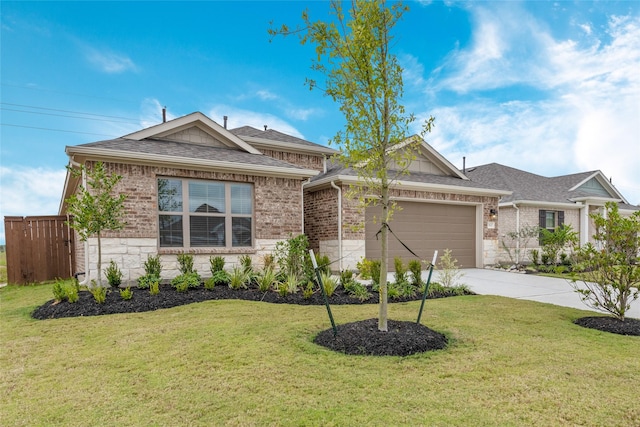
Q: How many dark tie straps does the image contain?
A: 2